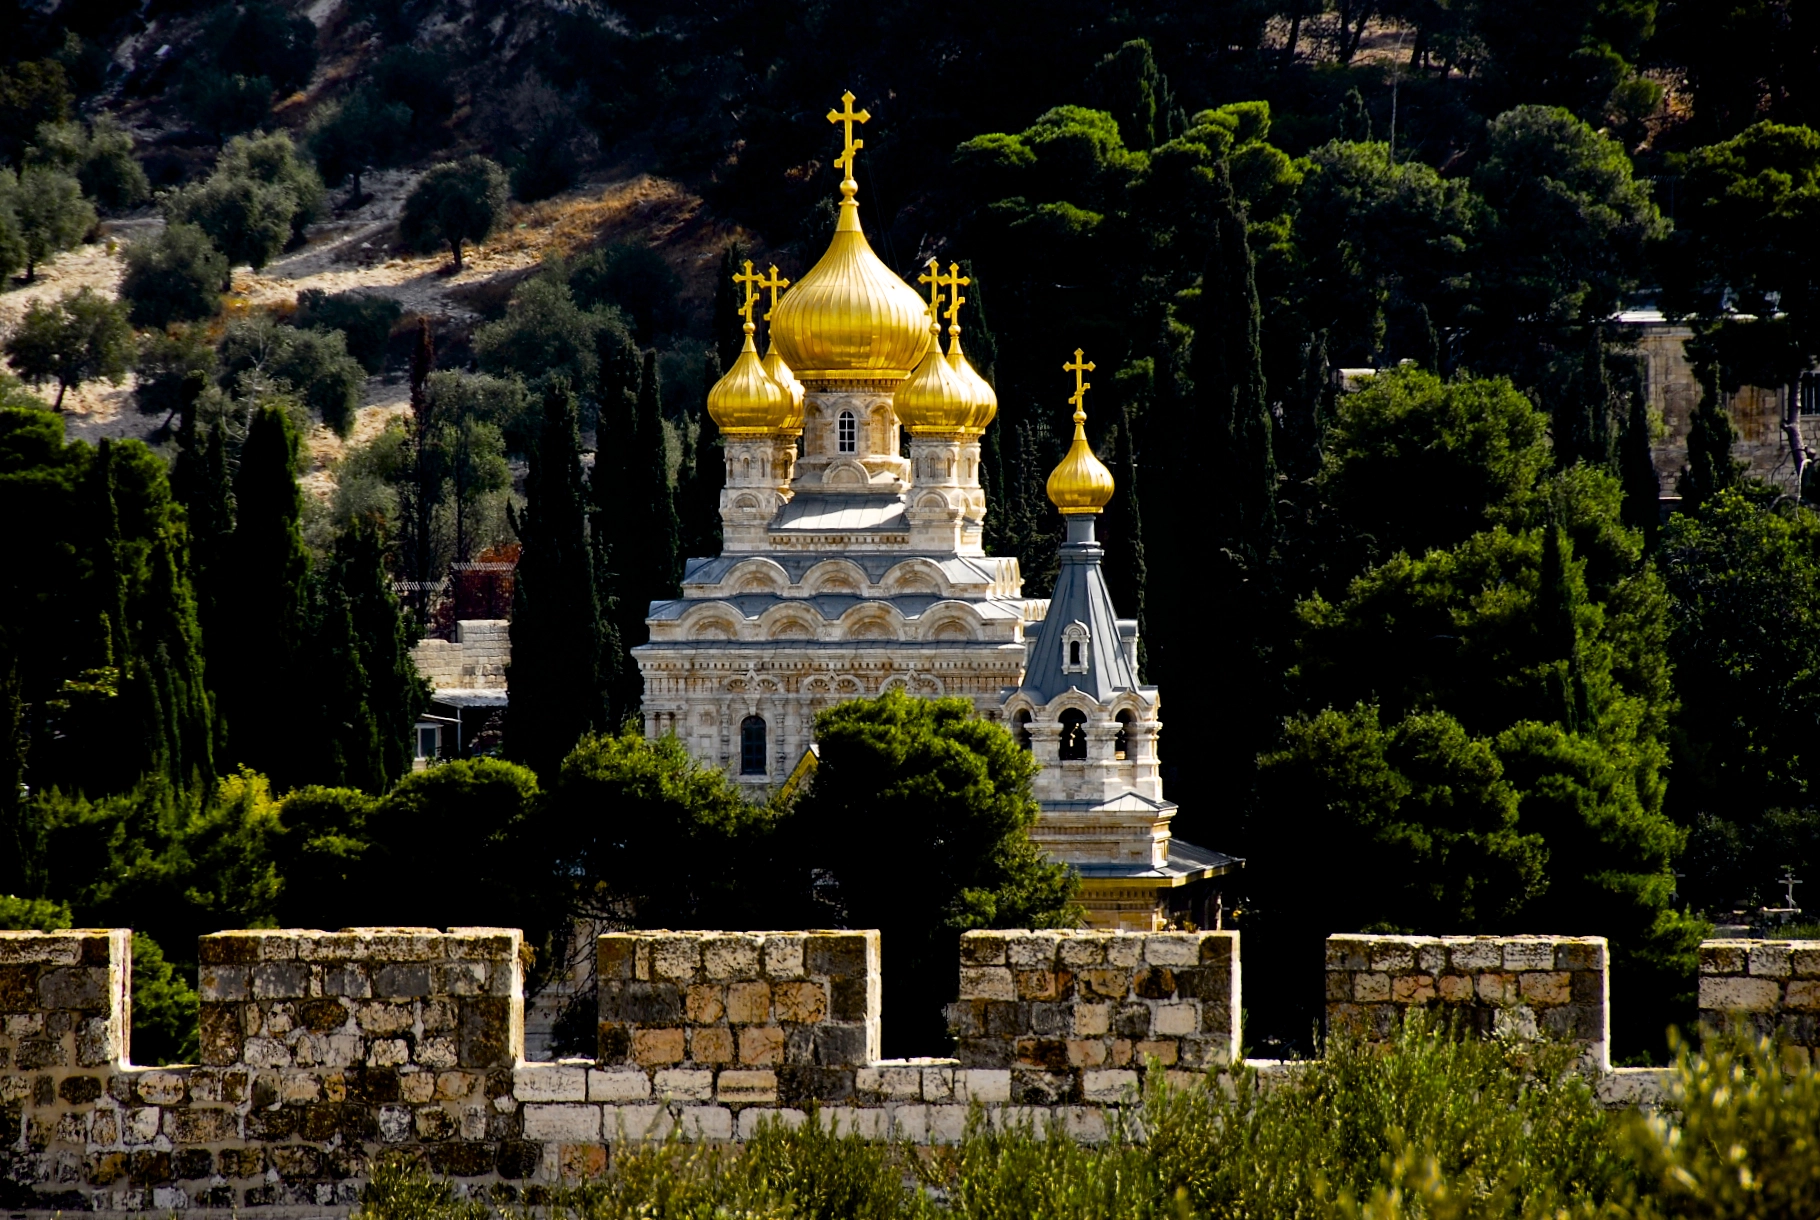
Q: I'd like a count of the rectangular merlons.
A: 6